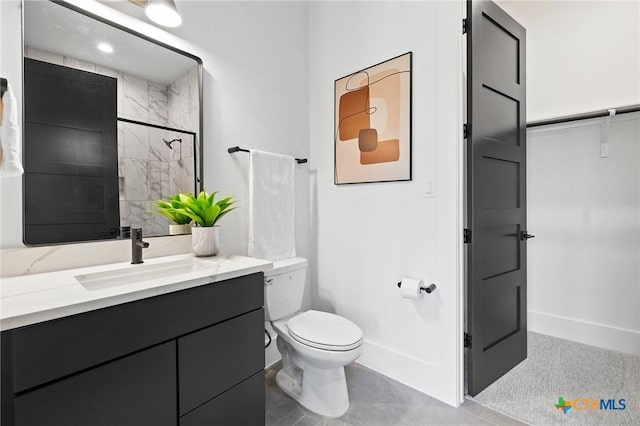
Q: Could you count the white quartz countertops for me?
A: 1